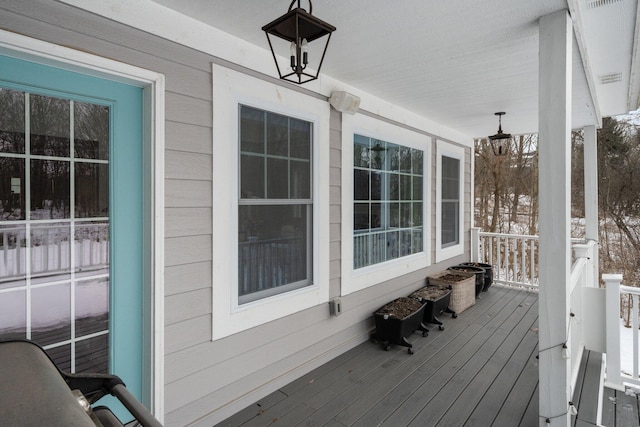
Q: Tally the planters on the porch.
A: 5